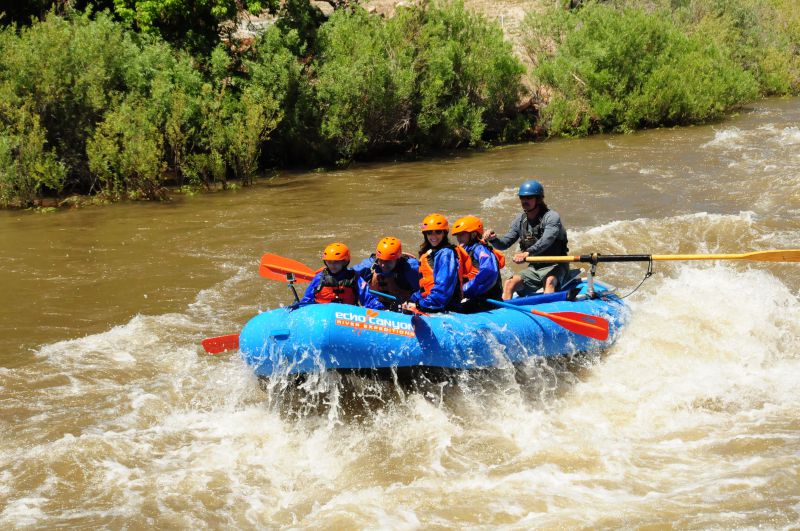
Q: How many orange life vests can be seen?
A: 4